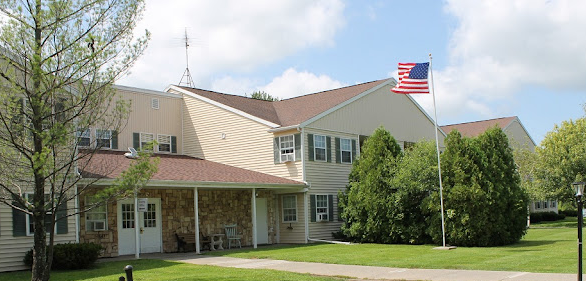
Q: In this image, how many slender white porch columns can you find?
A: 3